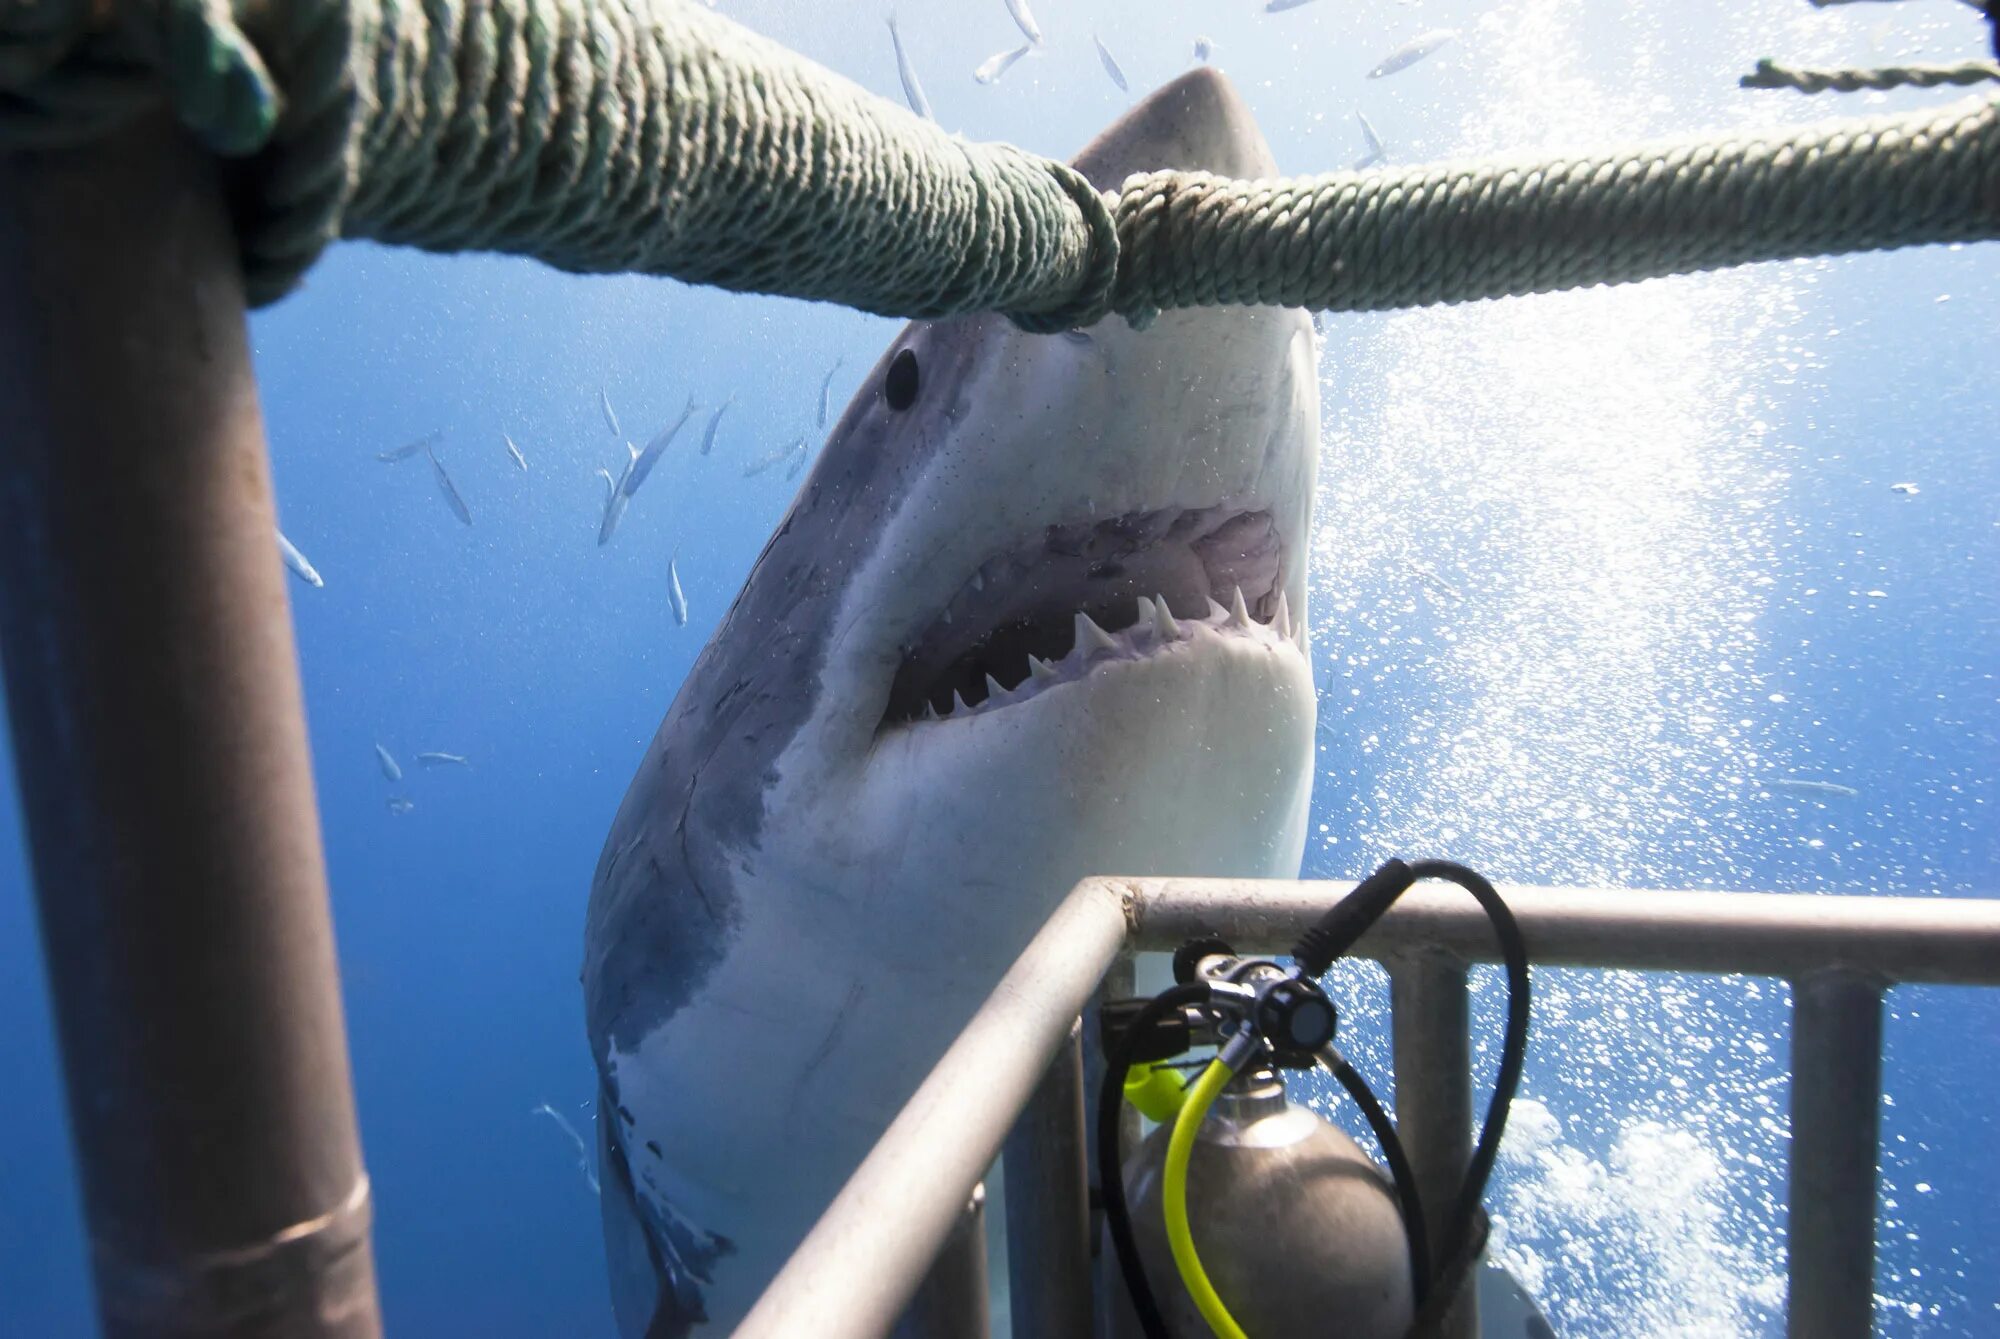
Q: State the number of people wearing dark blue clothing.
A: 0